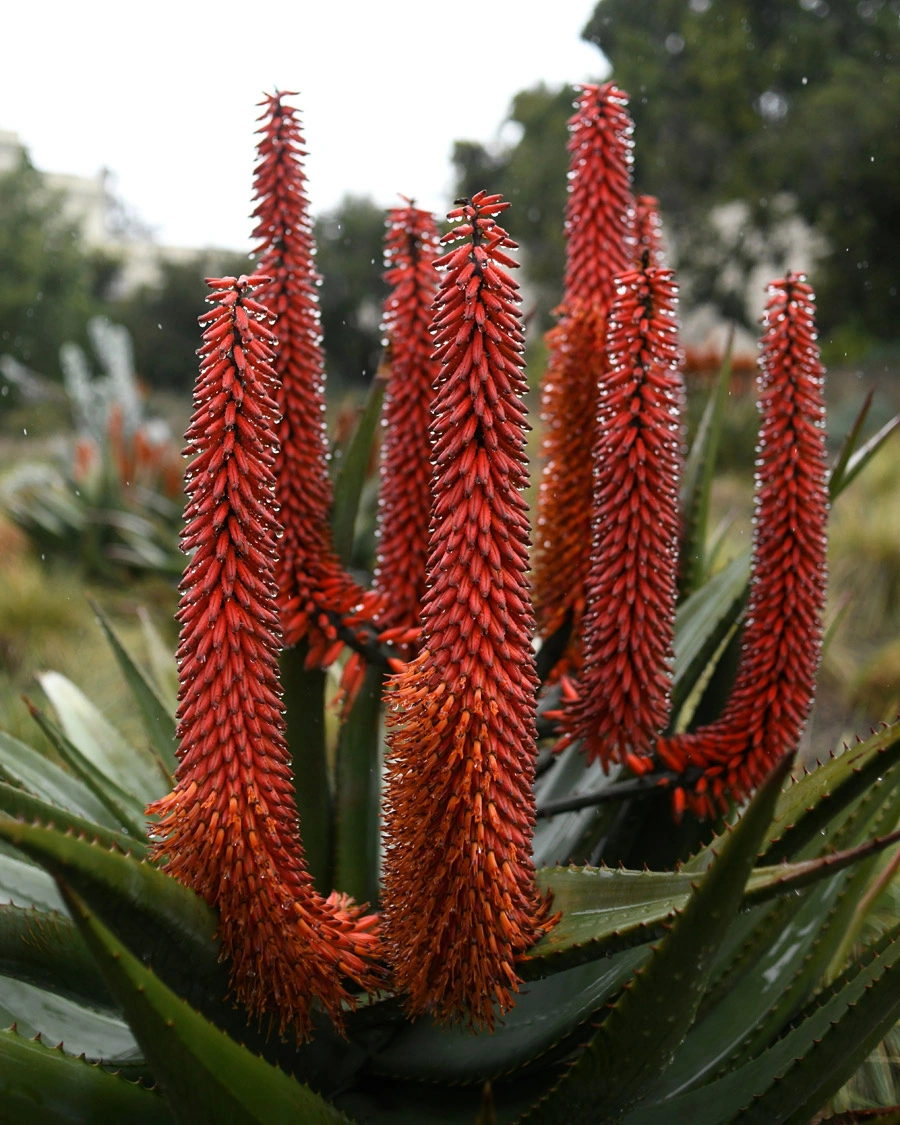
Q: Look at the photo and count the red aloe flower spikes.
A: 8